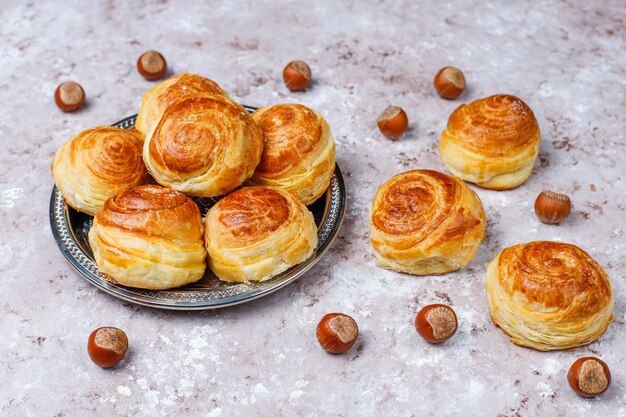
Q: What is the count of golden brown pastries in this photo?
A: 9